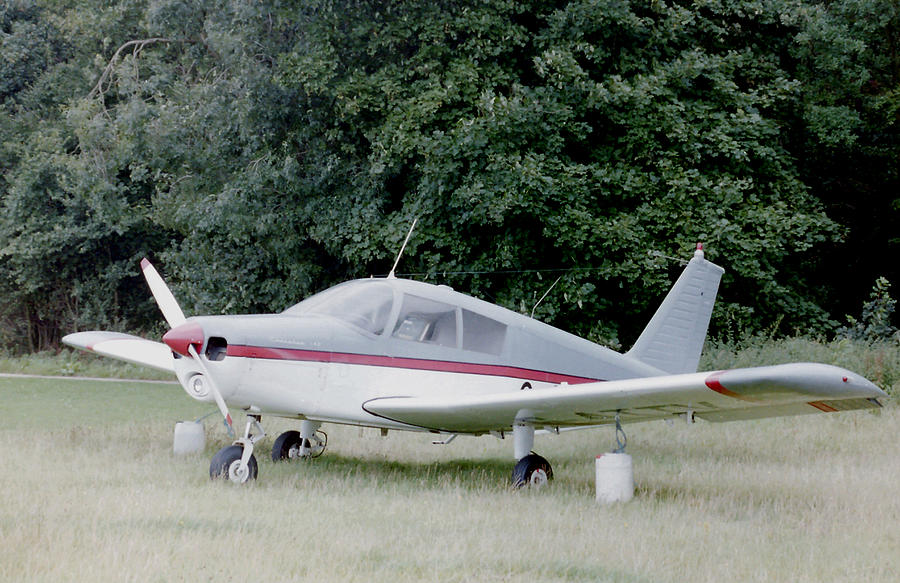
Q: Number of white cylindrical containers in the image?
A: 2